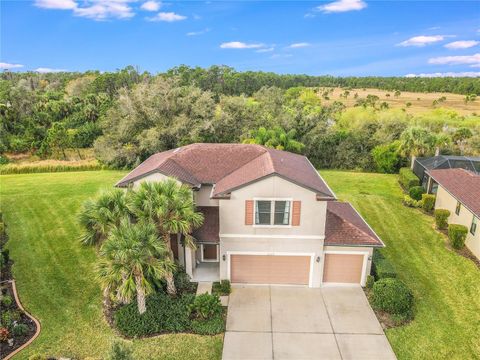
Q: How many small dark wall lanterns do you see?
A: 3